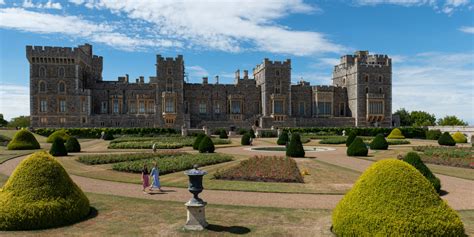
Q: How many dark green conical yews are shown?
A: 15